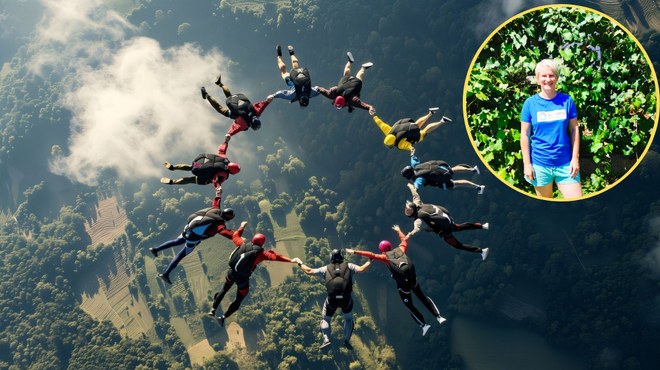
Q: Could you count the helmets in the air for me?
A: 11